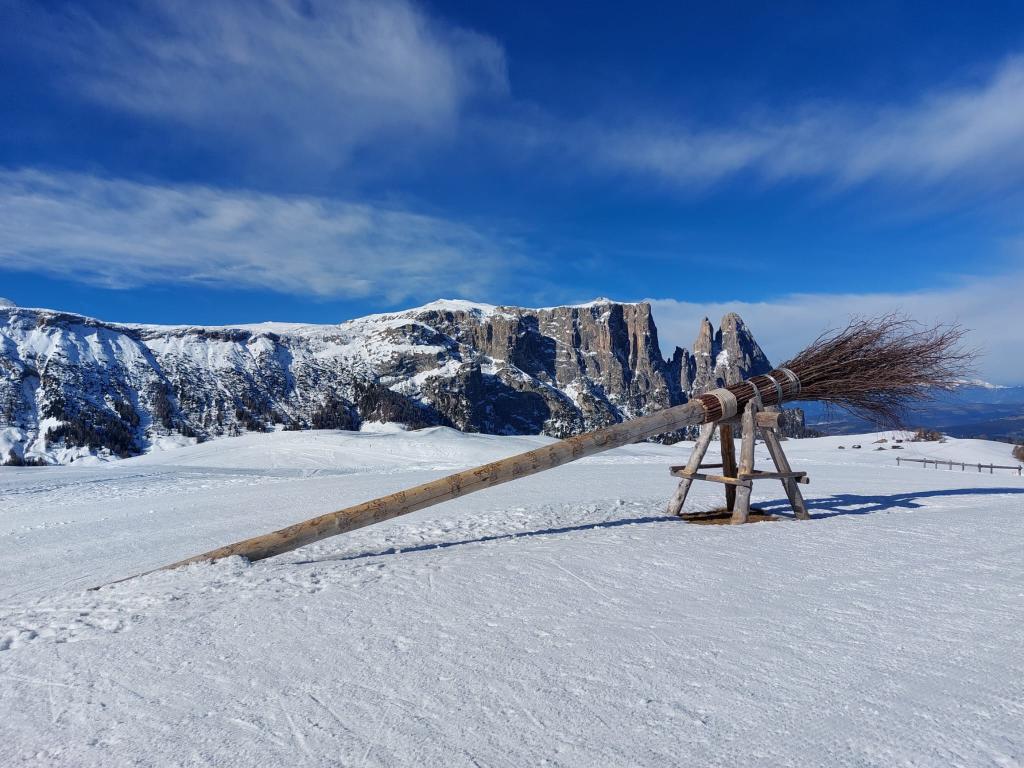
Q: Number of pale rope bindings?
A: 4